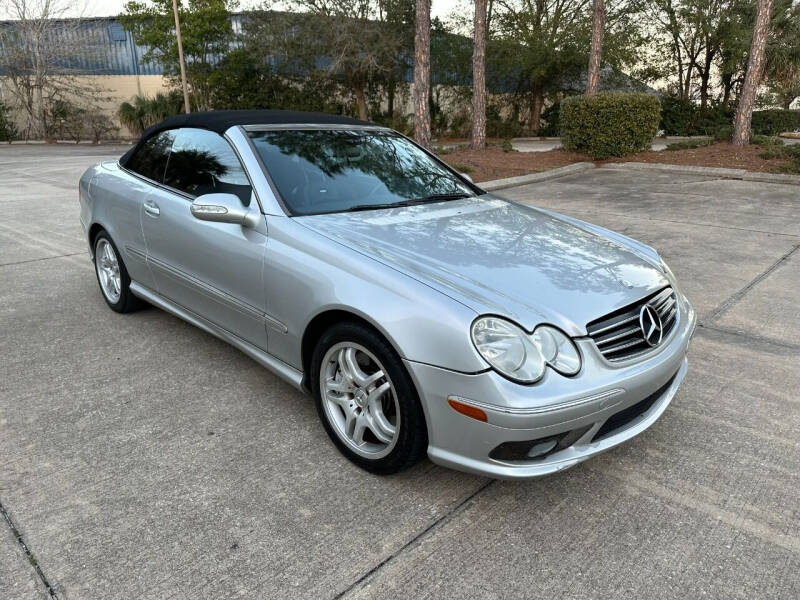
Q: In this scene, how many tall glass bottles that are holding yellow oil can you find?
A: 0